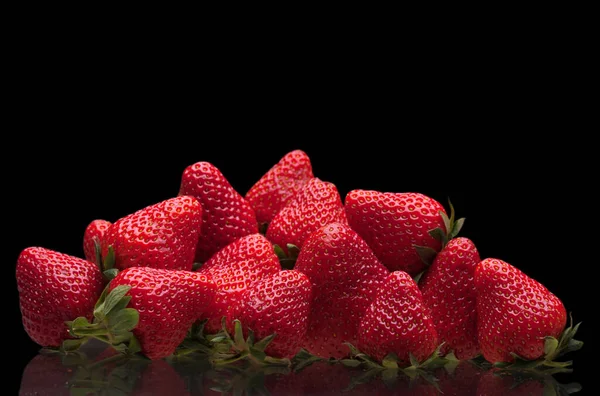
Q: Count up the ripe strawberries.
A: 14